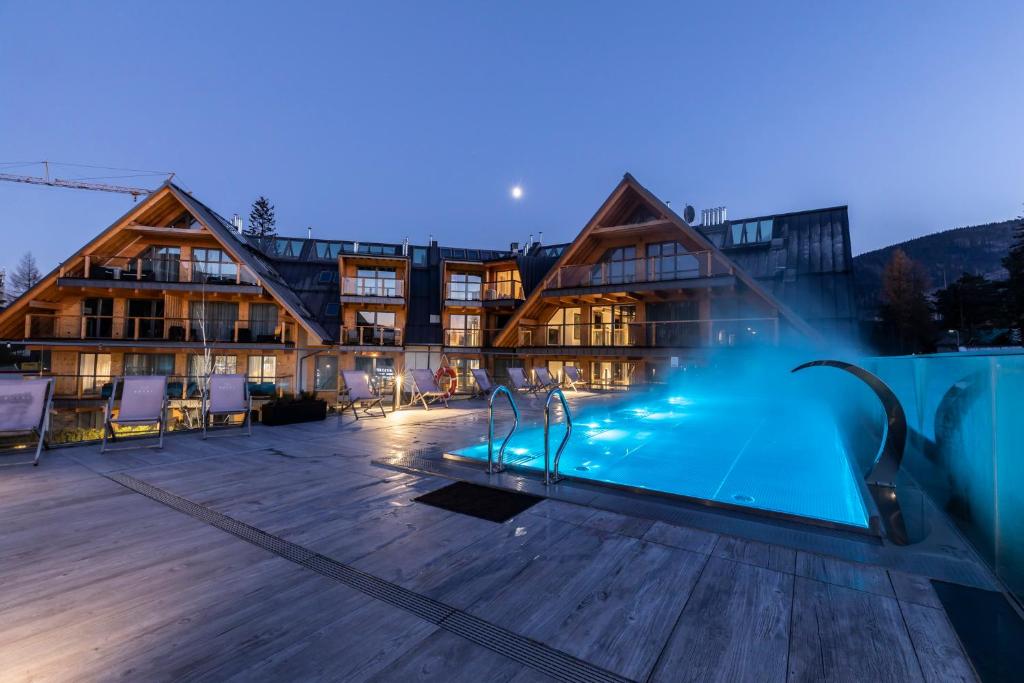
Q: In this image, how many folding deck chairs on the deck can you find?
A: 9